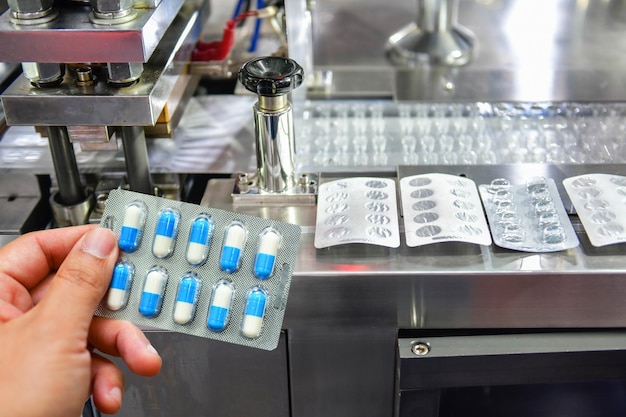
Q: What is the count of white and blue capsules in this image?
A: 10